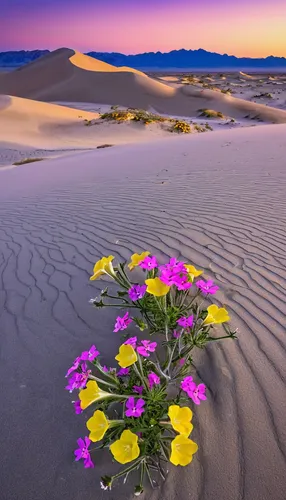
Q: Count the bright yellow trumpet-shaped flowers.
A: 11